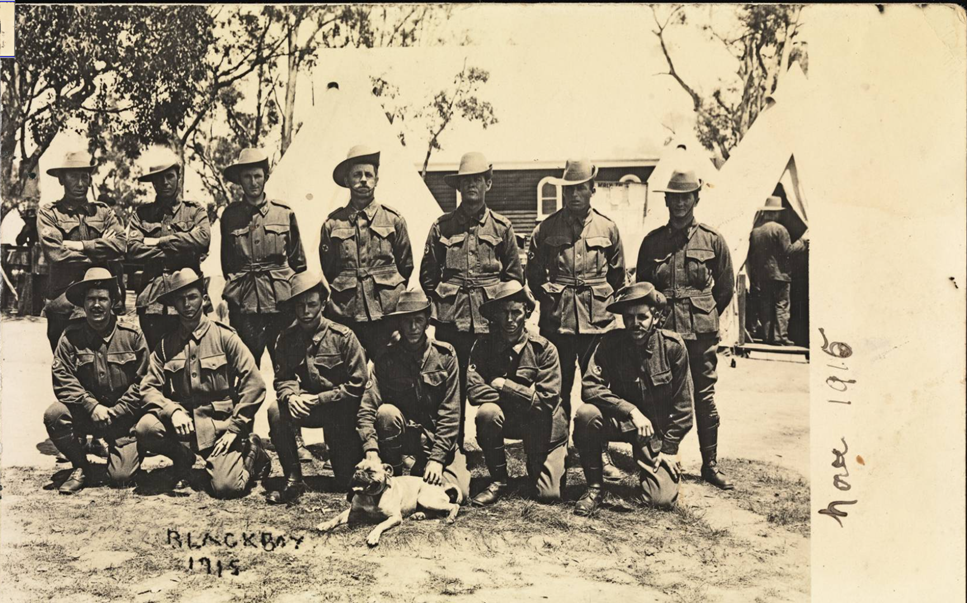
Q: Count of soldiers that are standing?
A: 7